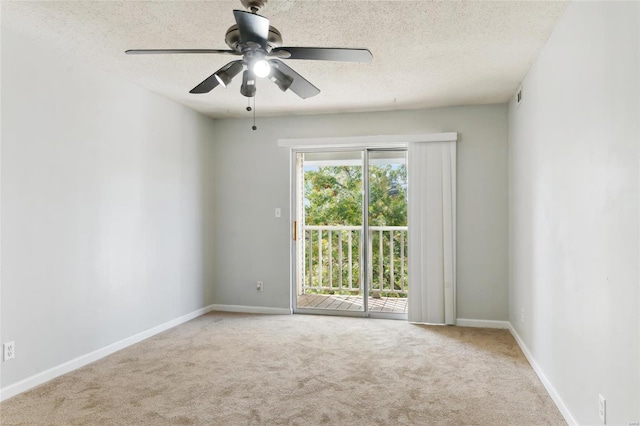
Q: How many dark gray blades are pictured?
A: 5